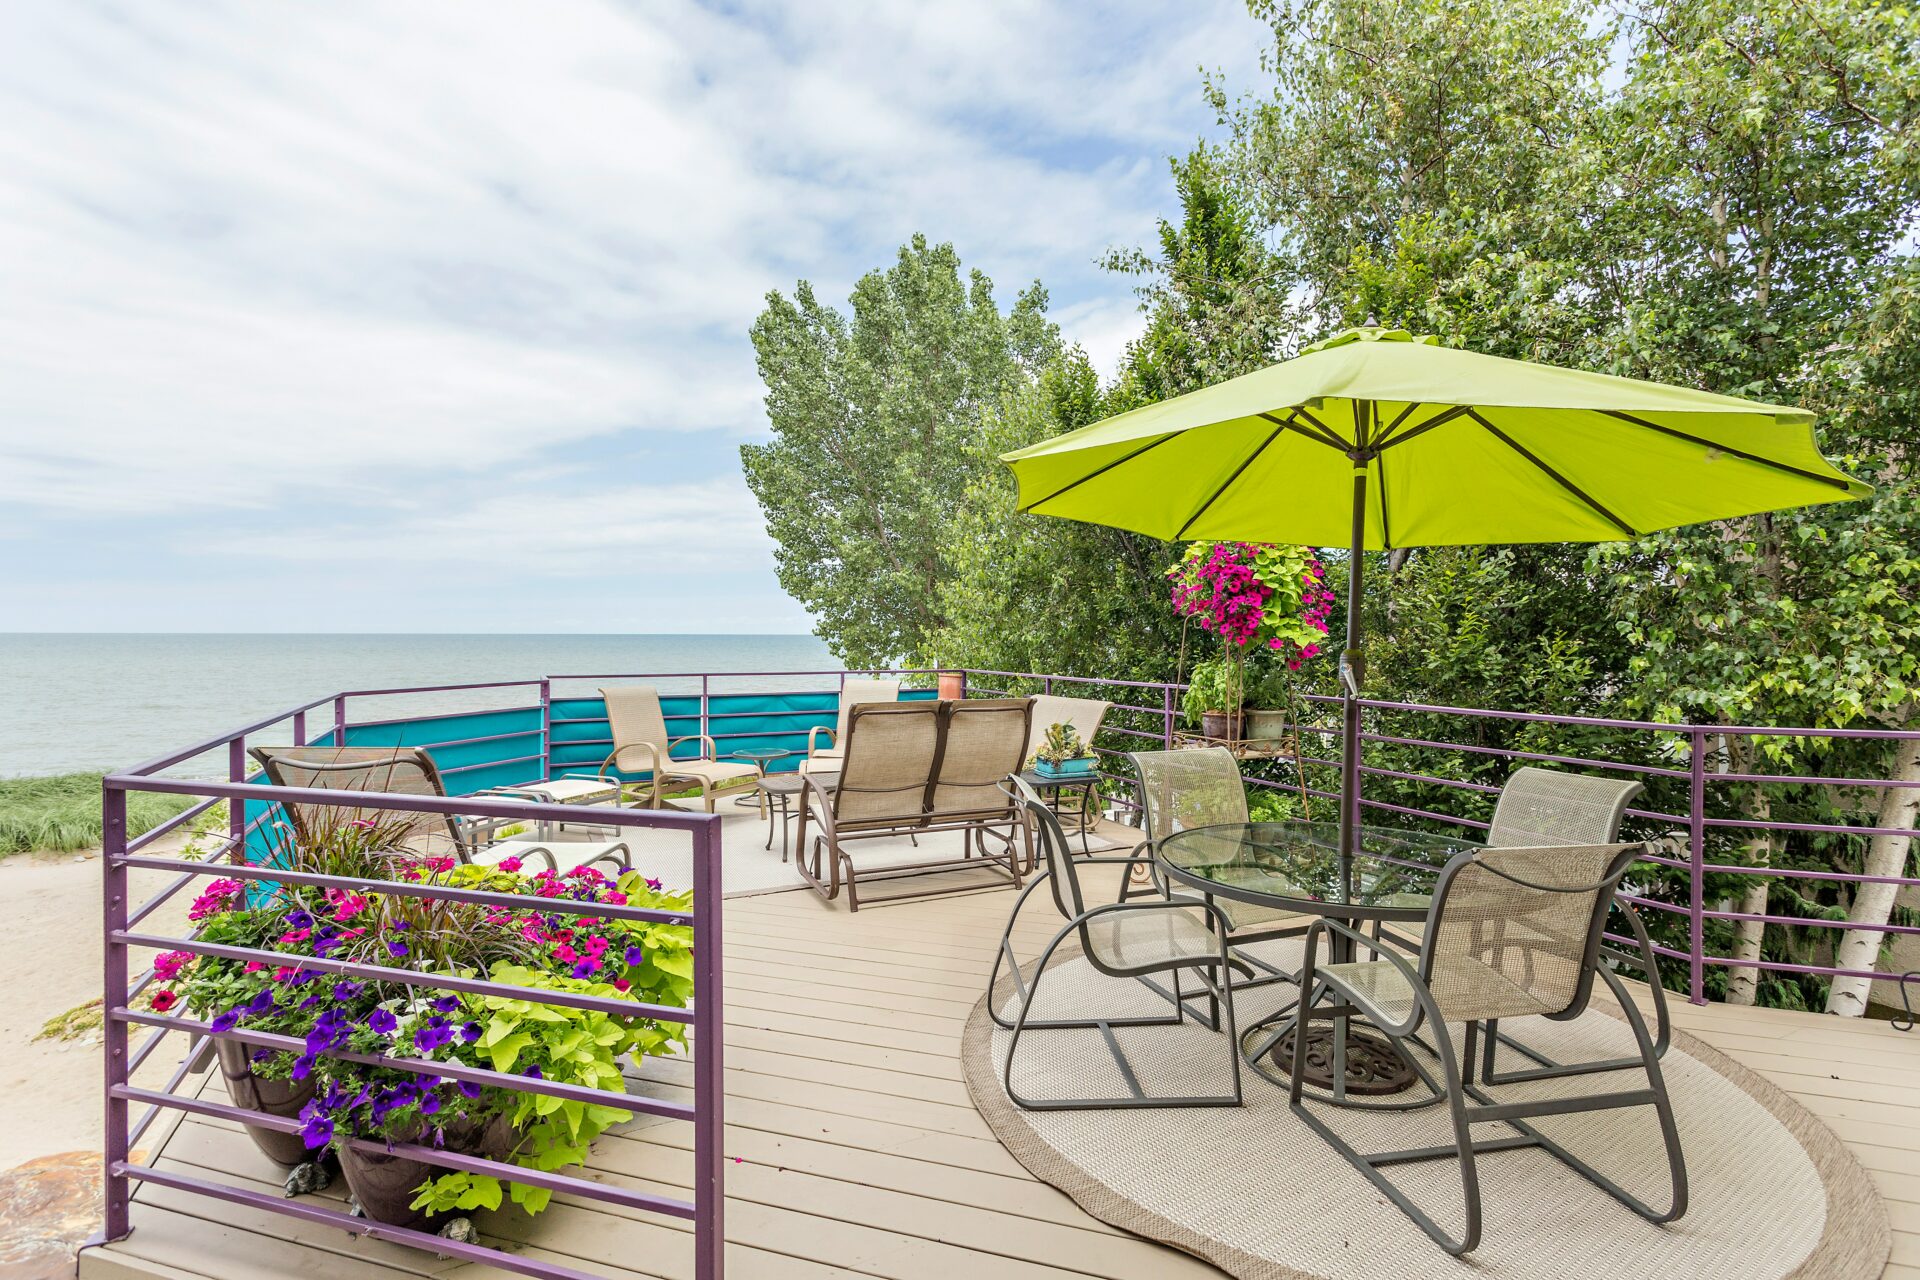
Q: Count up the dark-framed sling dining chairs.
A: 4